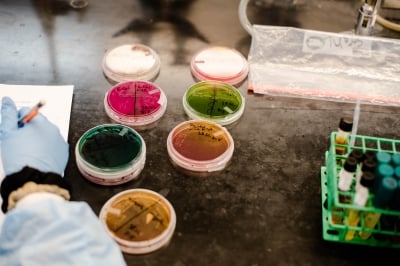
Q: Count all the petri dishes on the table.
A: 7